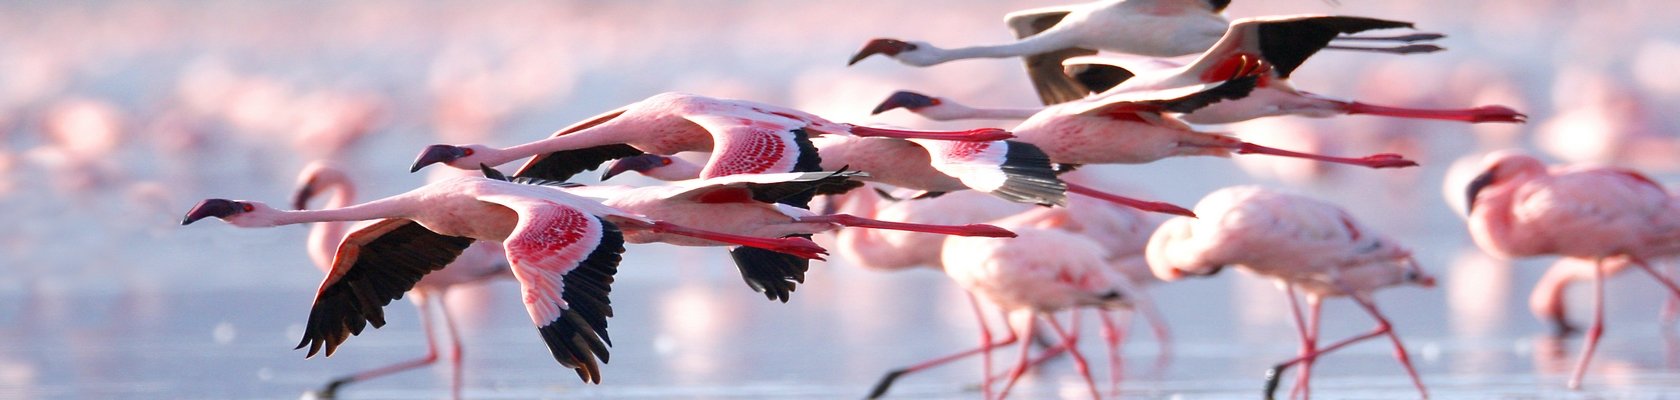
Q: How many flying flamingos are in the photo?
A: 7